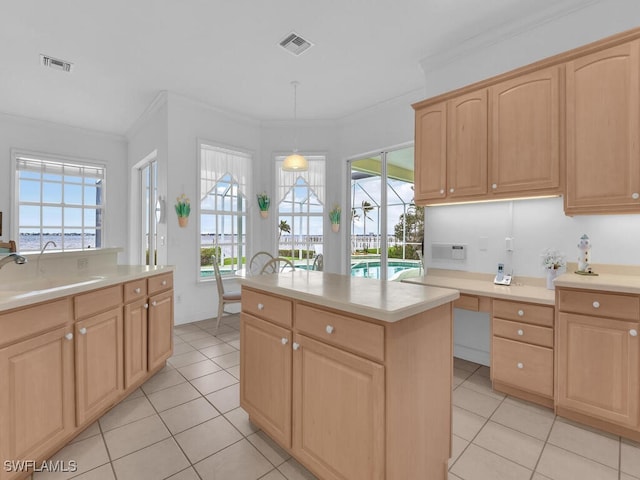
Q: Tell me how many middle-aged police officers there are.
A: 0